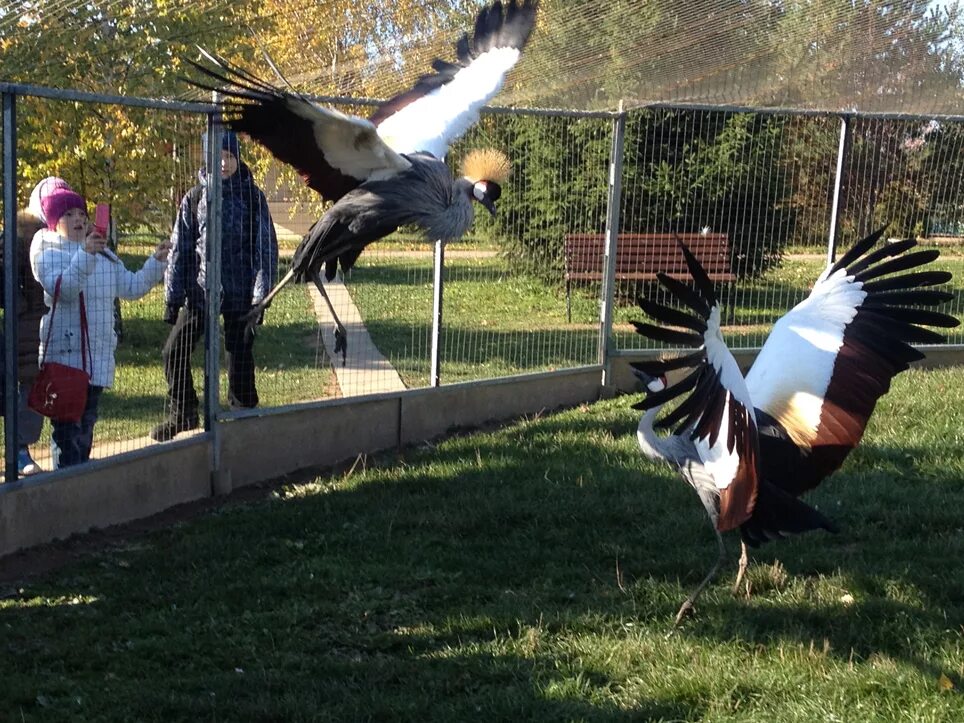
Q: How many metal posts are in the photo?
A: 5